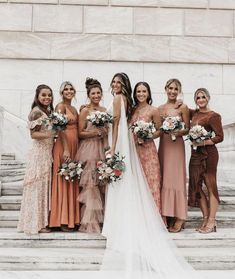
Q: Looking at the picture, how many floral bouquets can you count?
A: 7